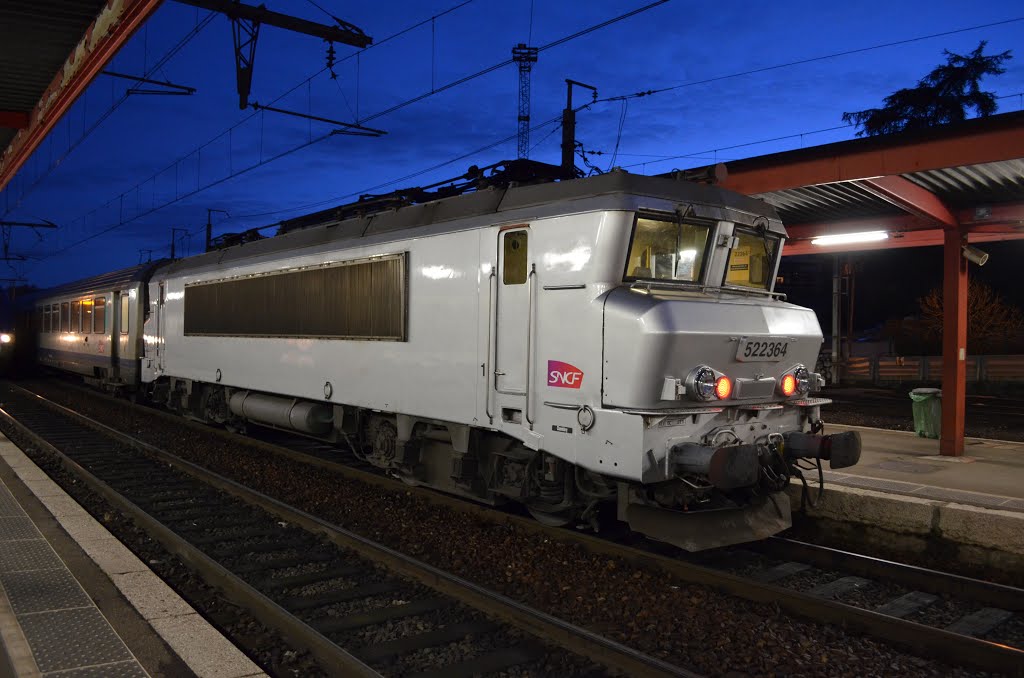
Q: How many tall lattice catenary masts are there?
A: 1